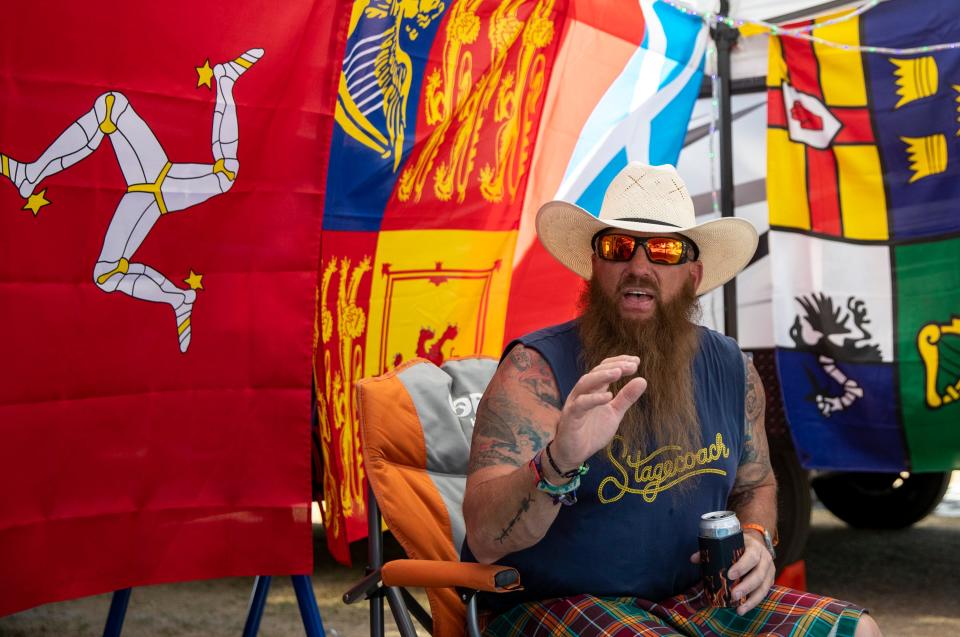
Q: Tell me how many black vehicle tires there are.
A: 2